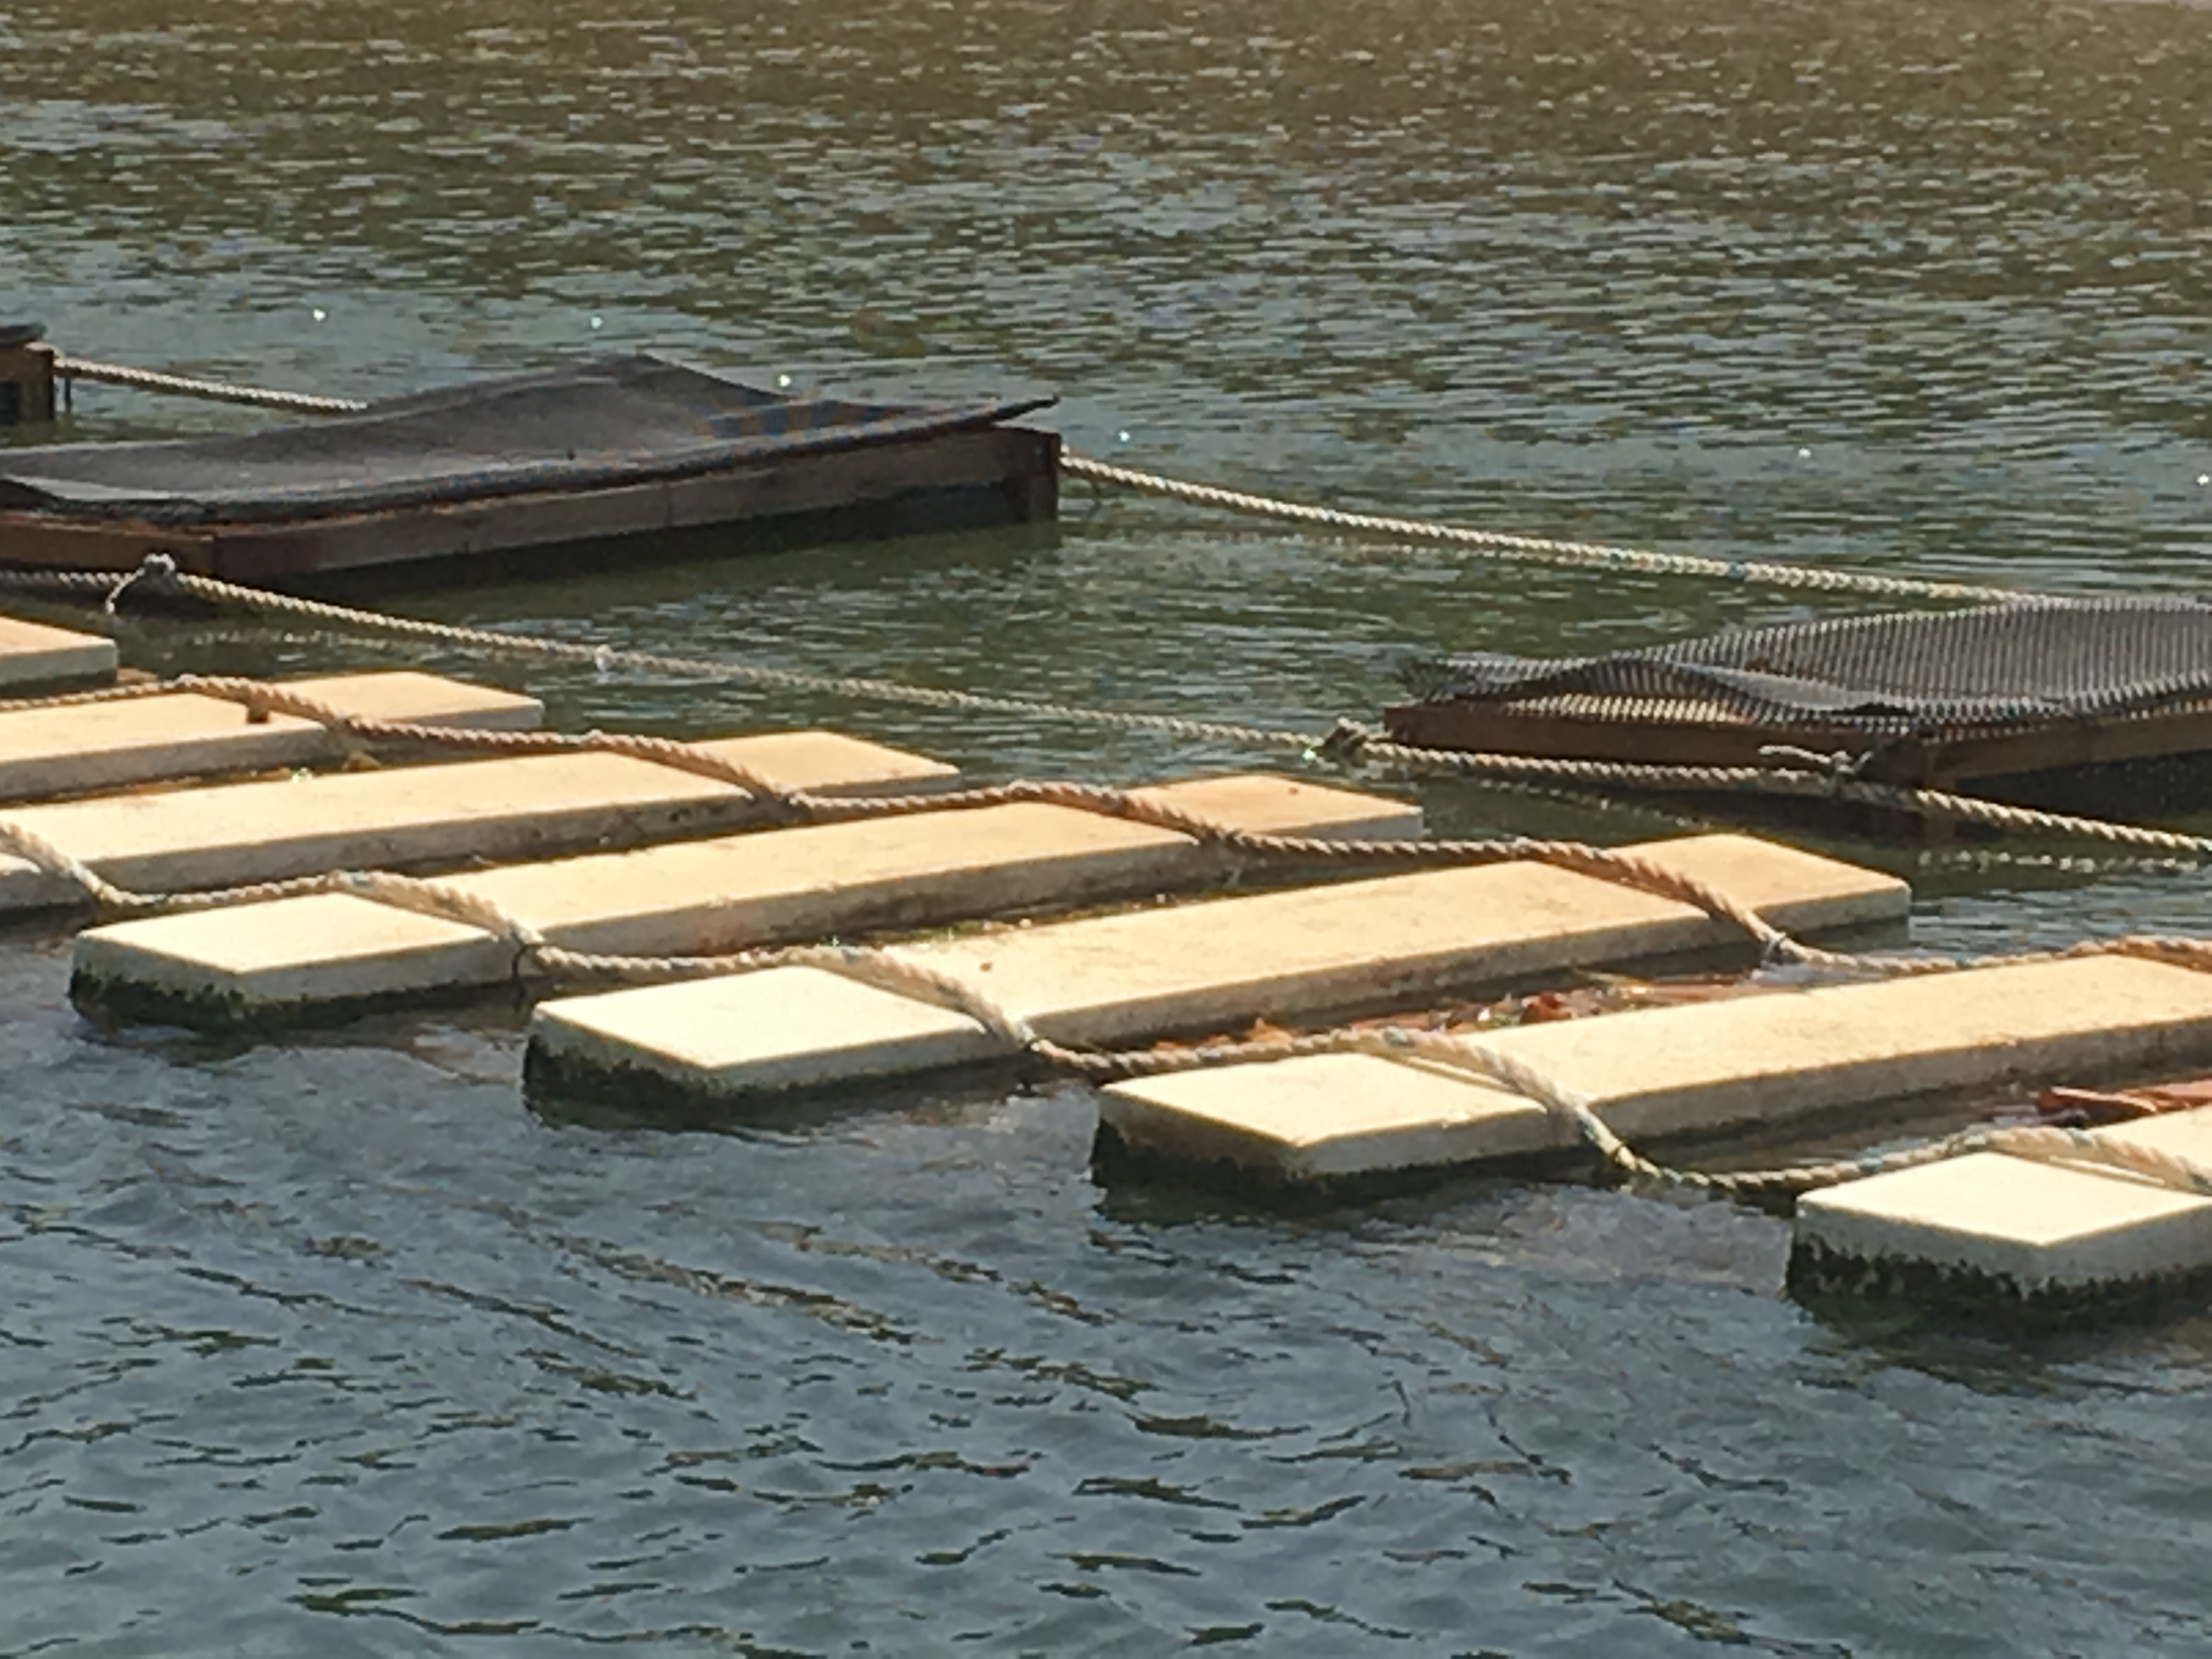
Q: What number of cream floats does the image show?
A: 7